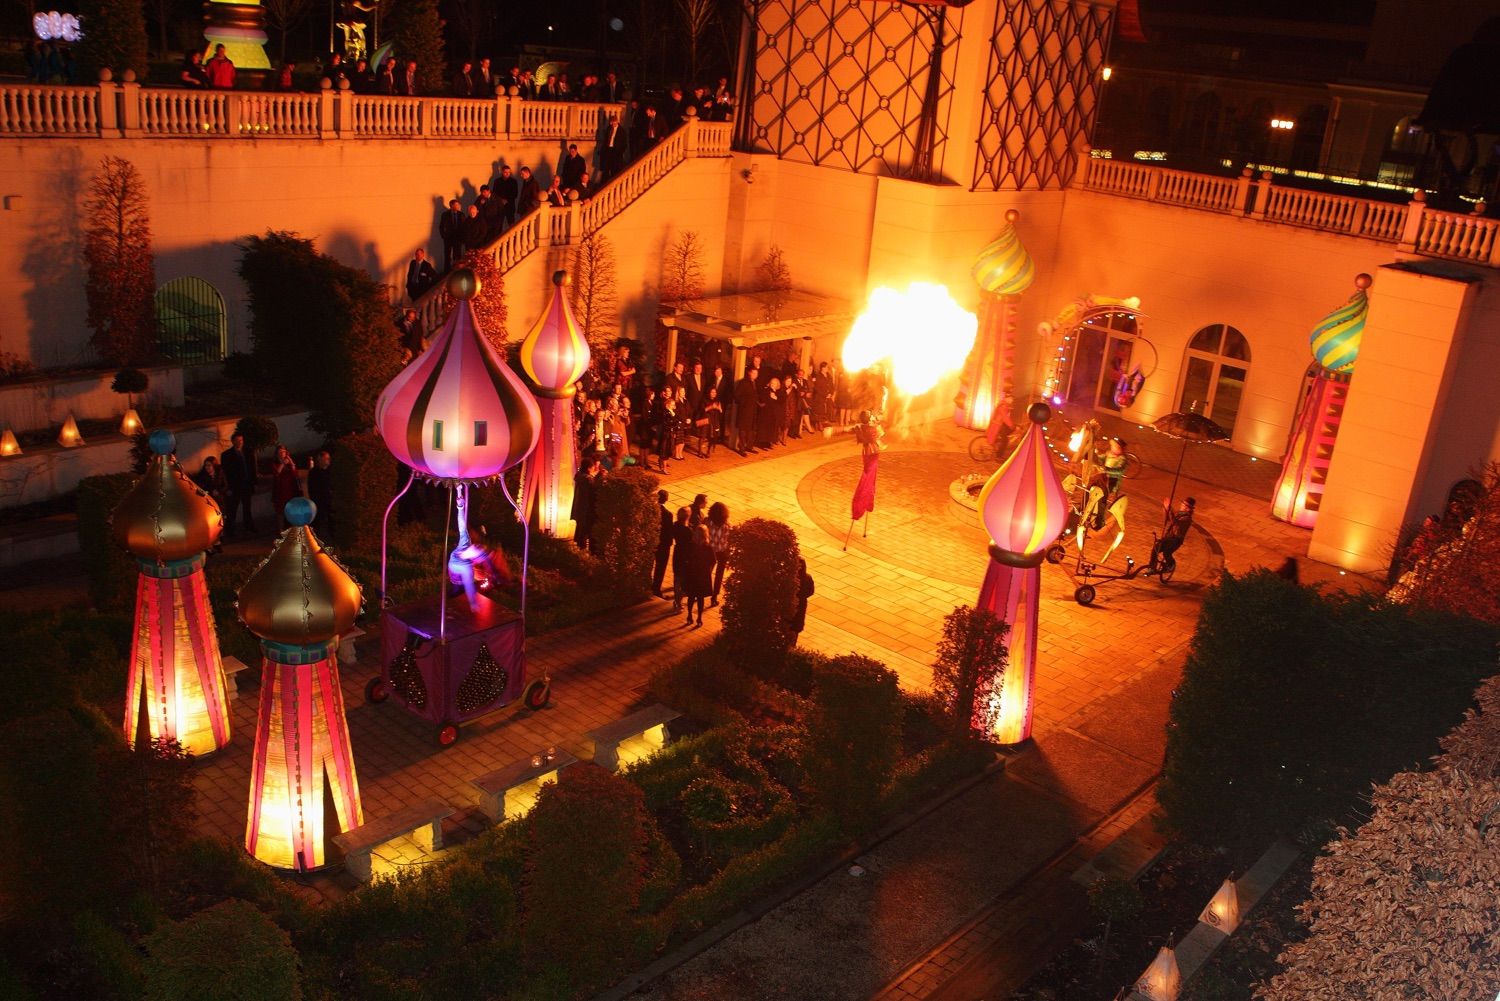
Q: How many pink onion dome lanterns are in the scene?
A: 3